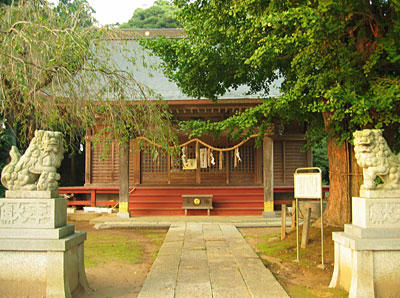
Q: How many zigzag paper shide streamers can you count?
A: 4